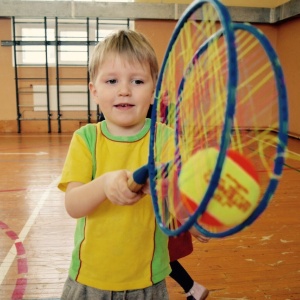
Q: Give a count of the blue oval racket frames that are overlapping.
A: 2